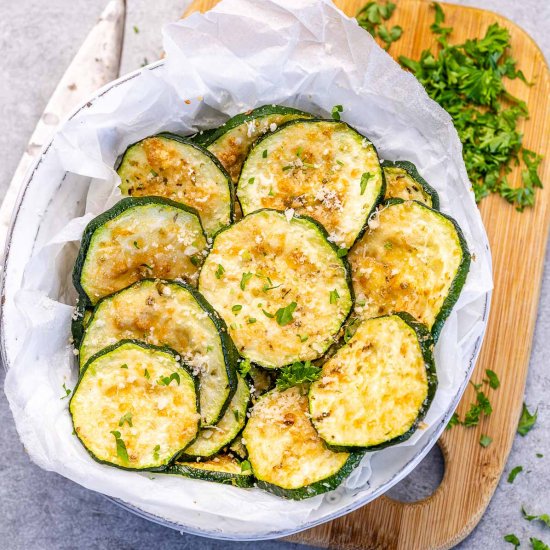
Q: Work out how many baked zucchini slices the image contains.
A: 13